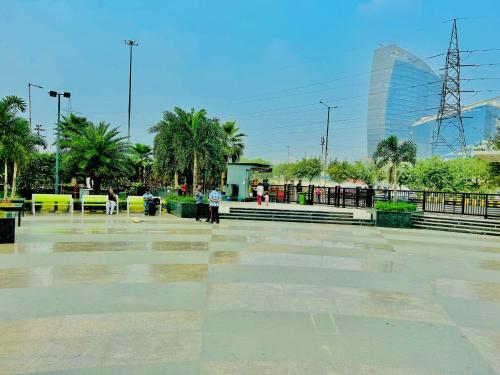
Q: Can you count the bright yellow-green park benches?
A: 3